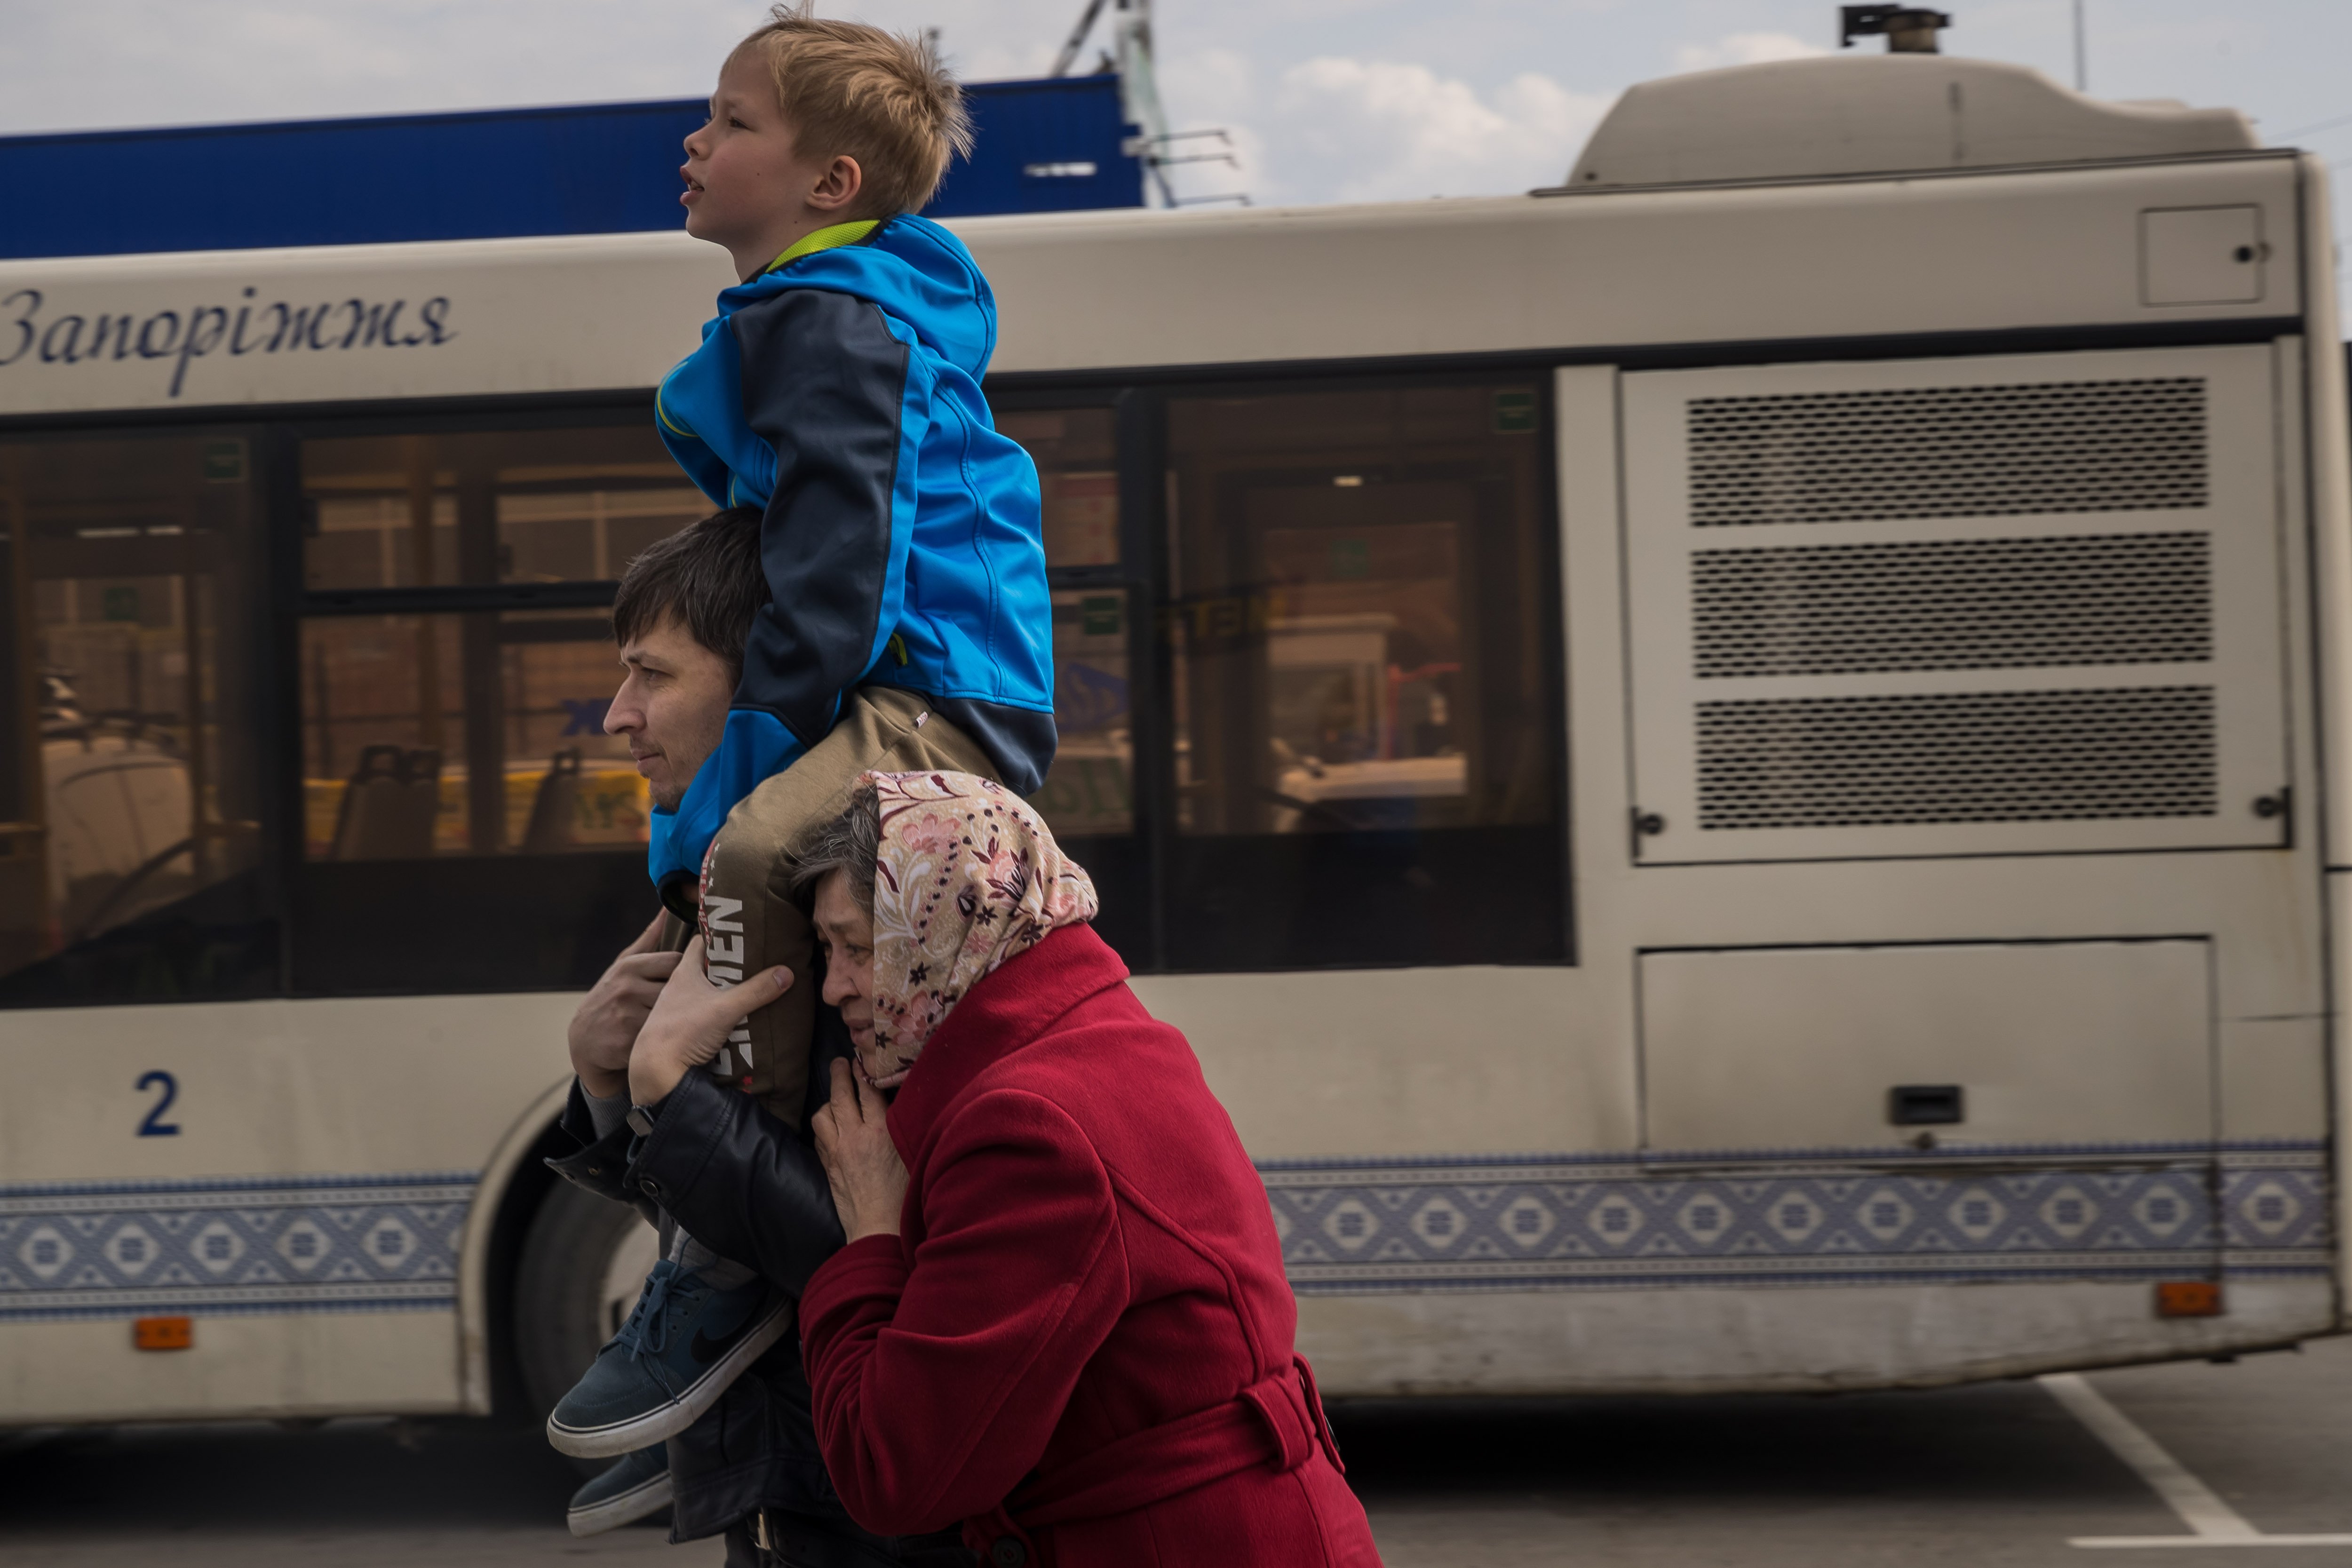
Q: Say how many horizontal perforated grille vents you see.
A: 3